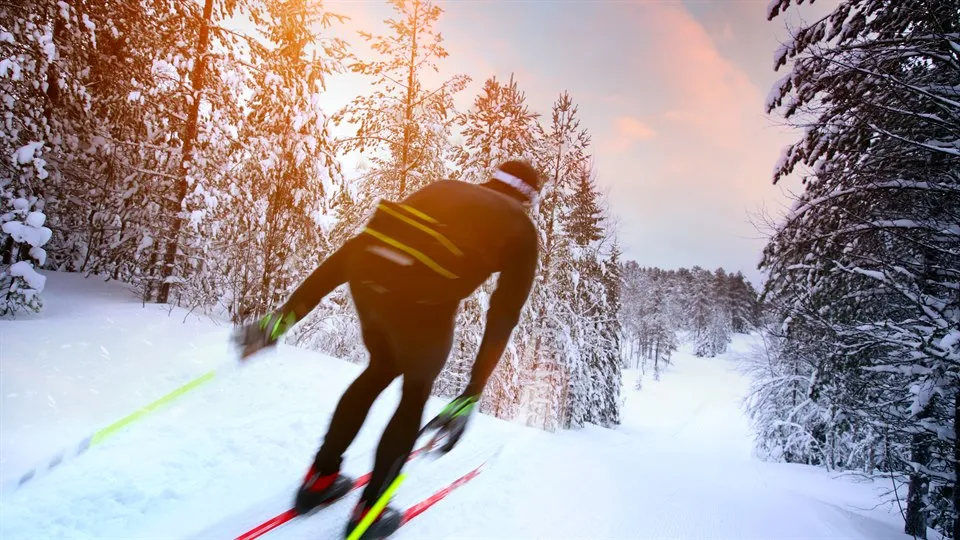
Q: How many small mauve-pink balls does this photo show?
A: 0